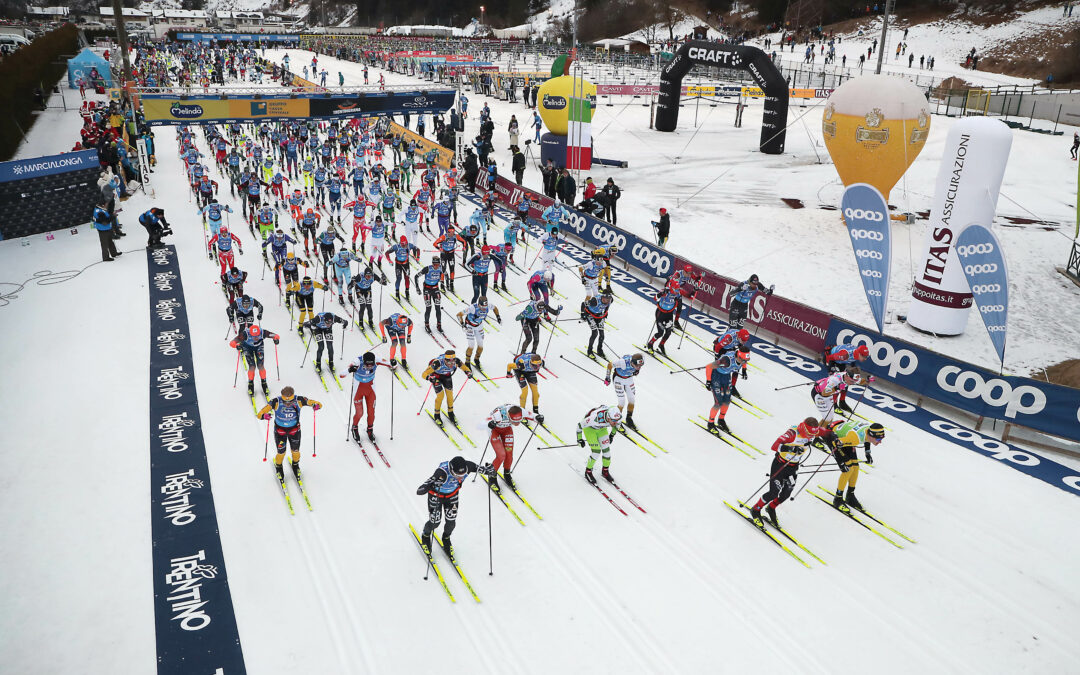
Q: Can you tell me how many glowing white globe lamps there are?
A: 0